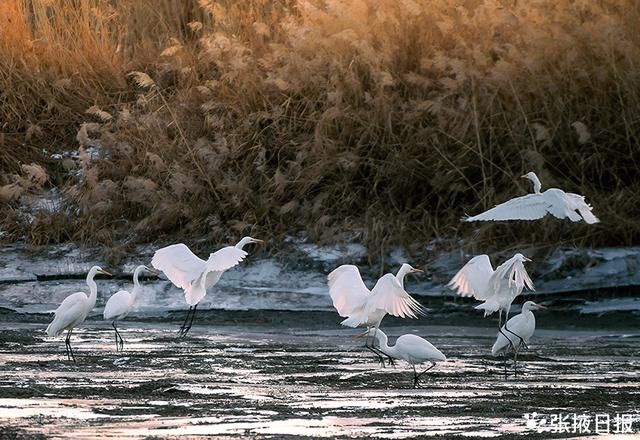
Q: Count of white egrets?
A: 8